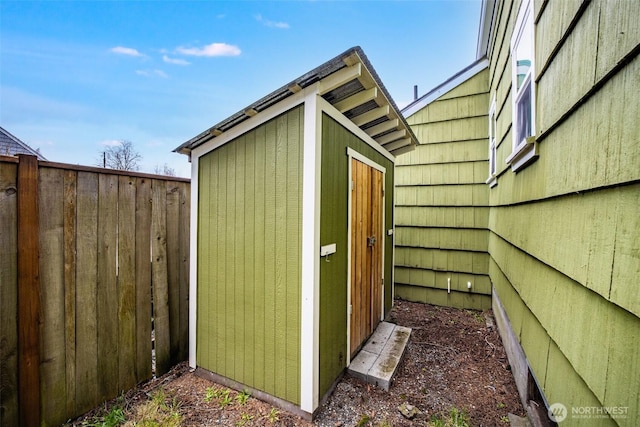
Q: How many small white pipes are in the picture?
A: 2